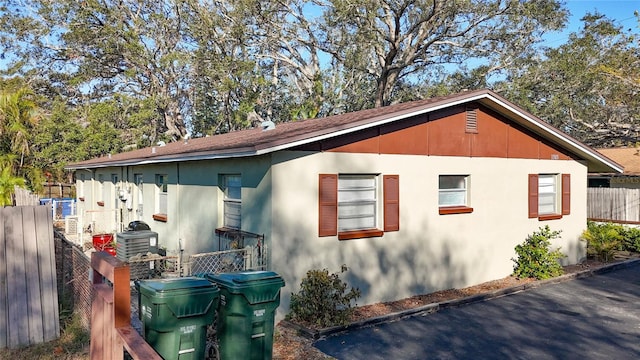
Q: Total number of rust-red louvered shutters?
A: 4